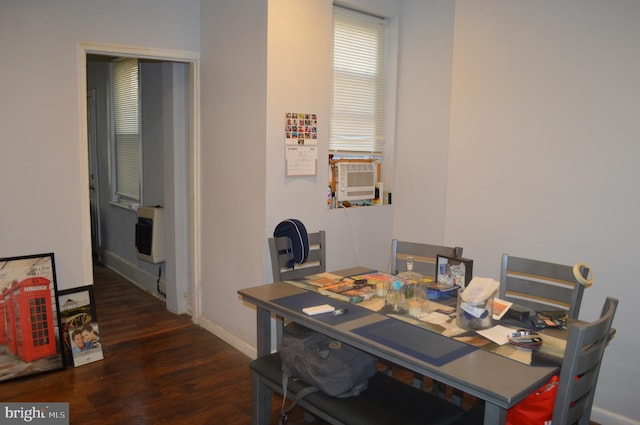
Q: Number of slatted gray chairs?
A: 4